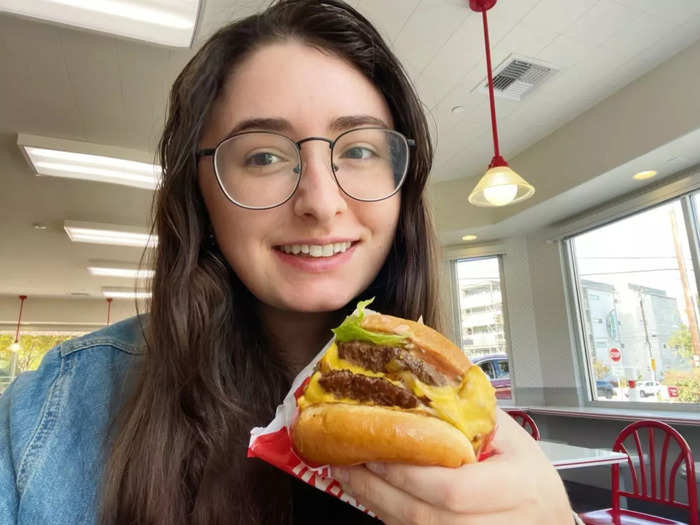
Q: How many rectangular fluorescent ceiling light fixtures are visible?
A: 5